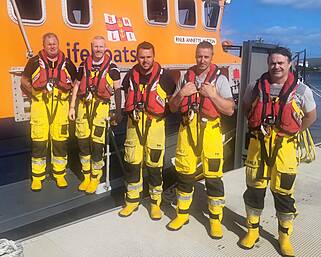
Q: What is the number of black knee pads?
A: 10